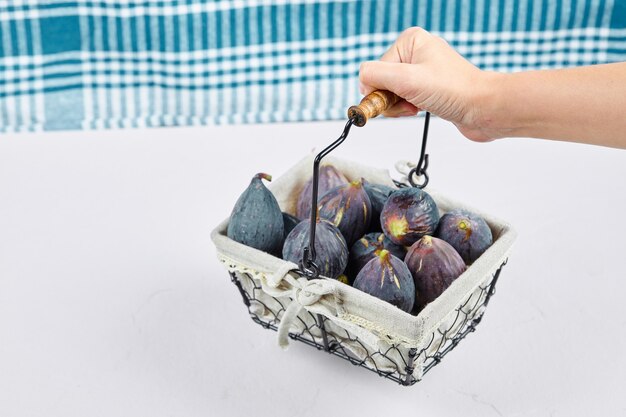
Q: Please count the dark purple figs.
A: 11